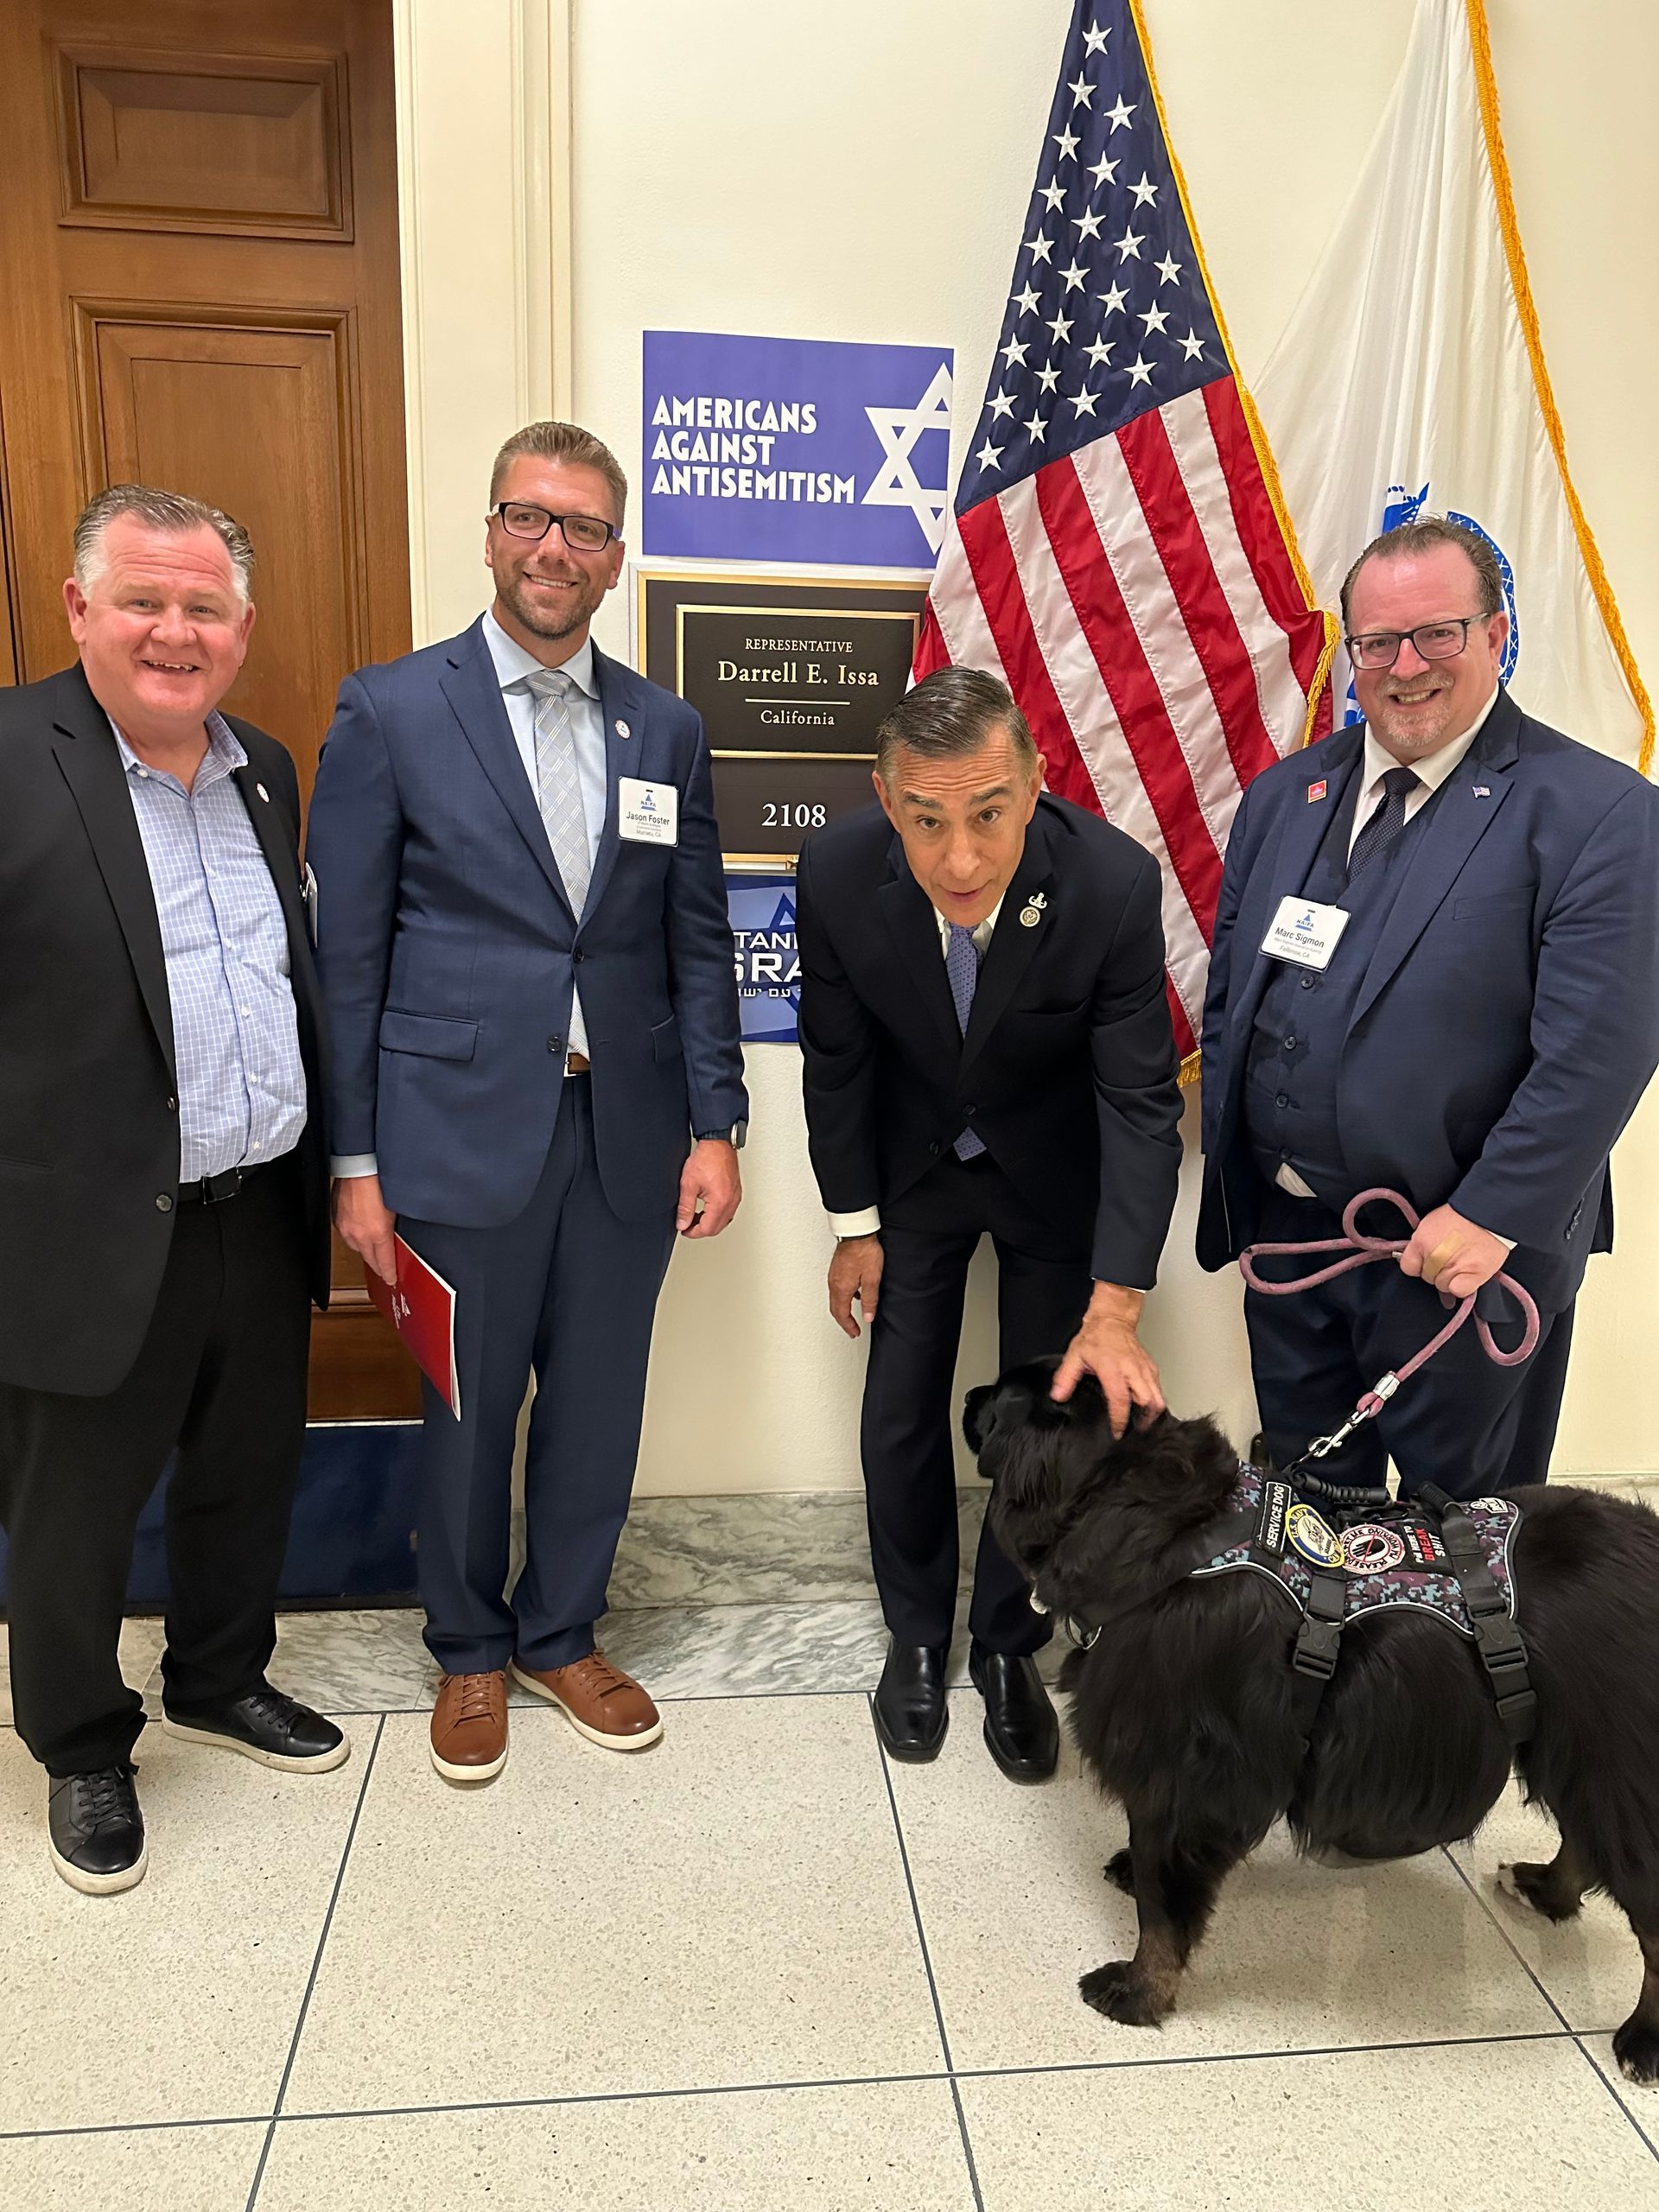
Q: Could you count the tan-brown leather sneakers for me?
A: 2